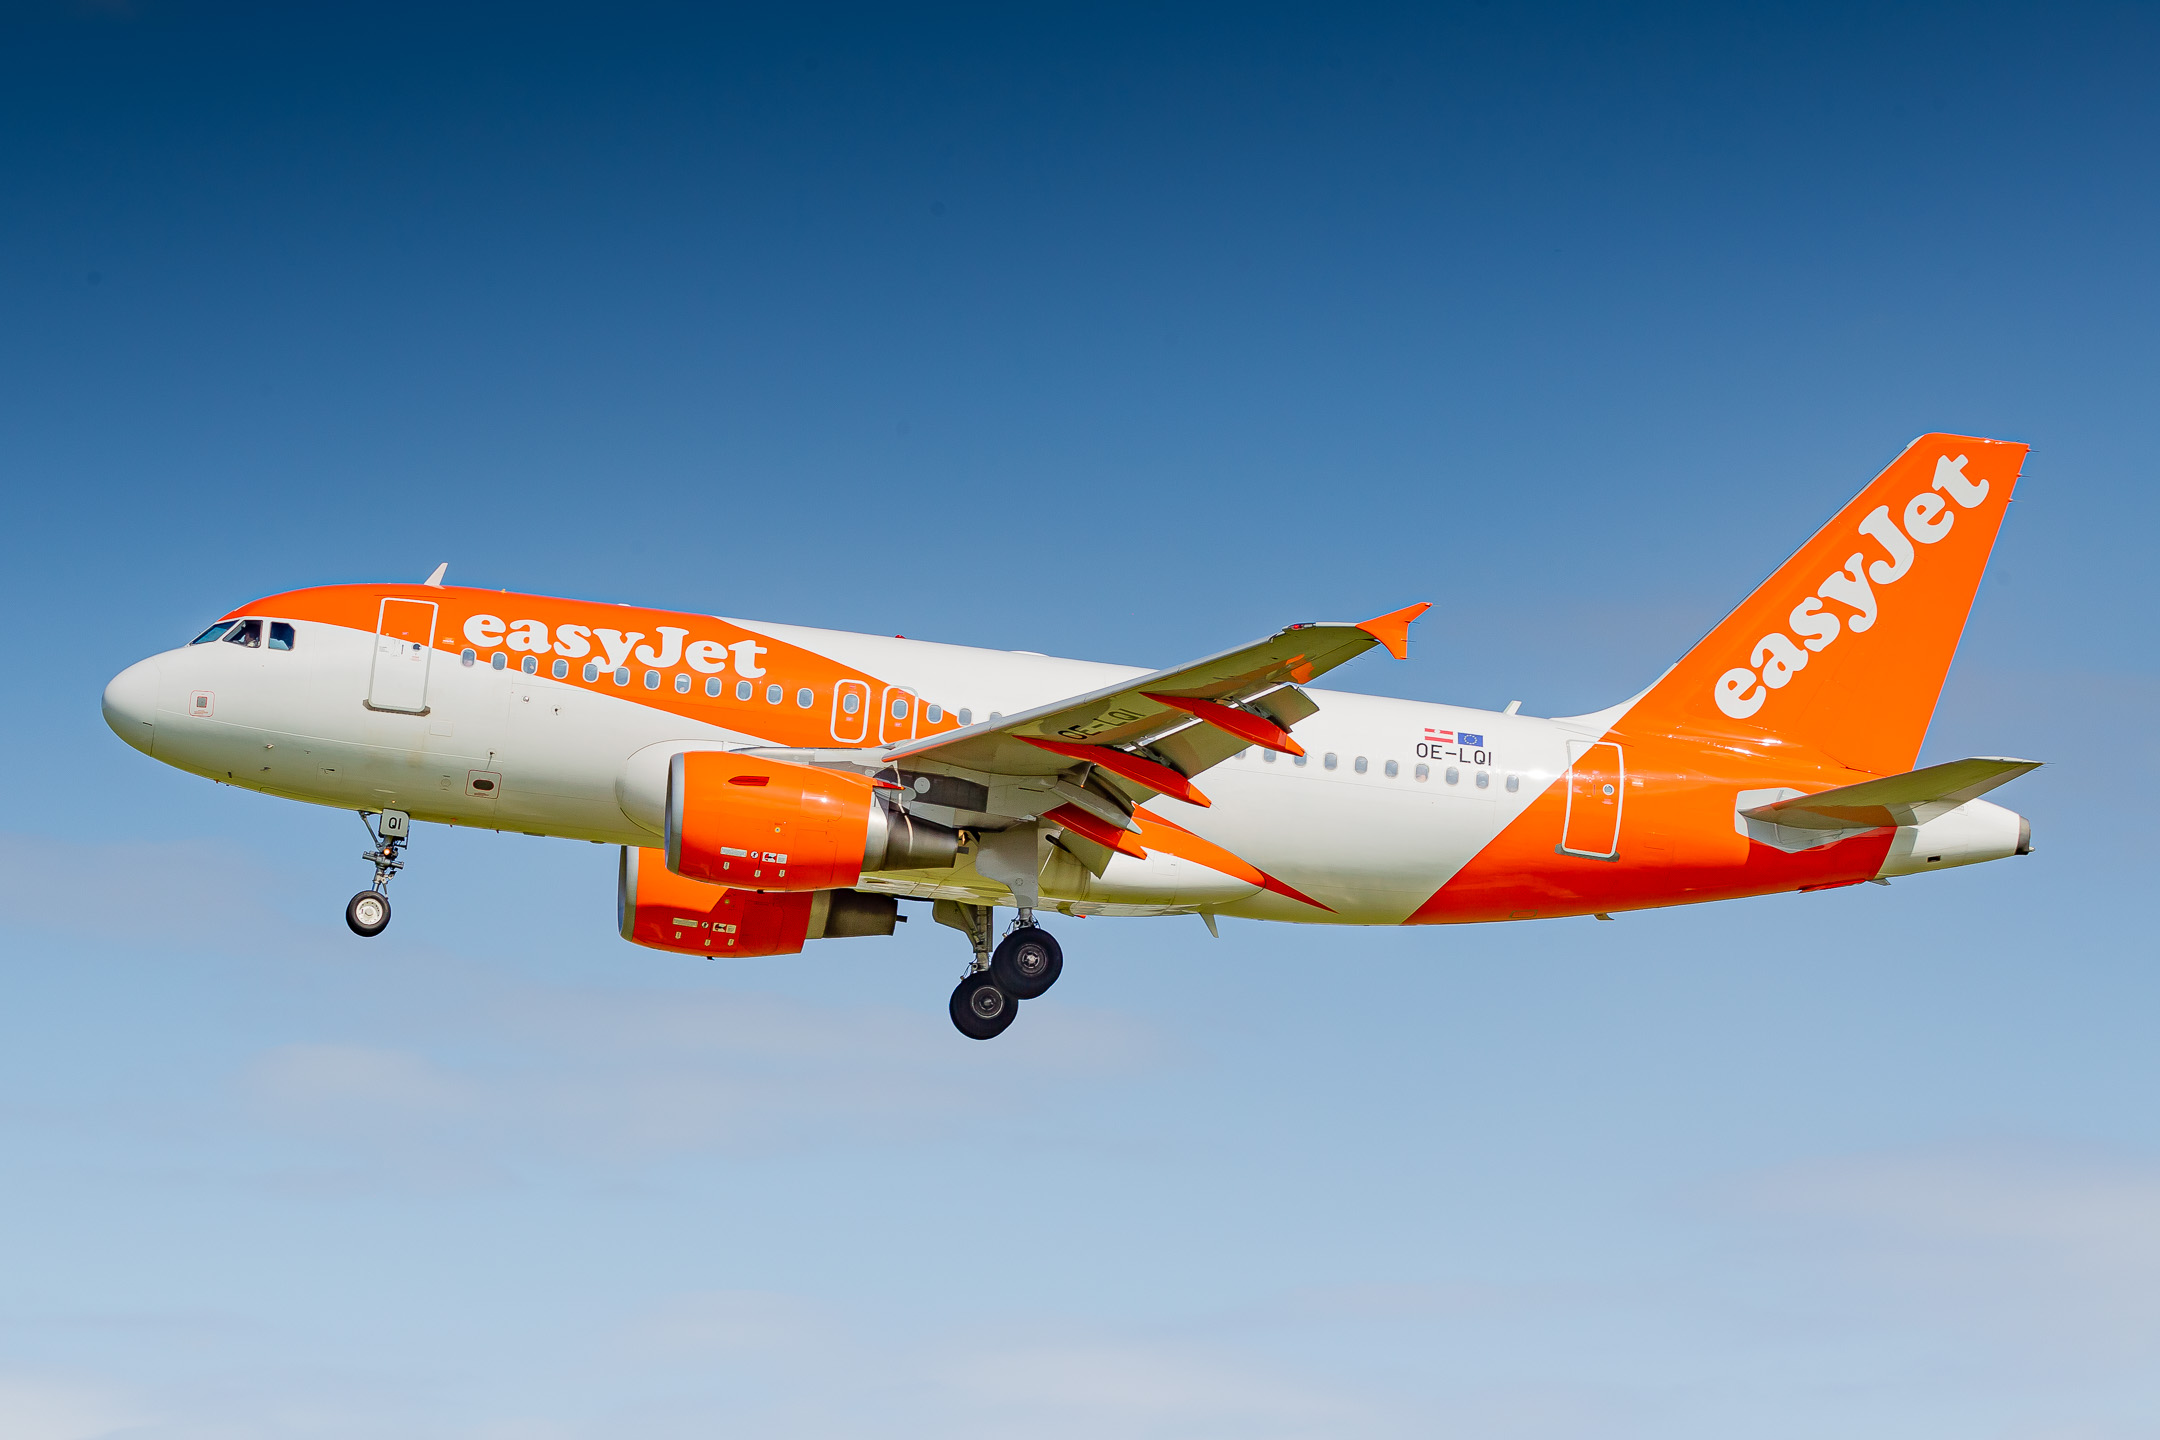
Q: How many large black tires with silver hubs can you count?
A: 2